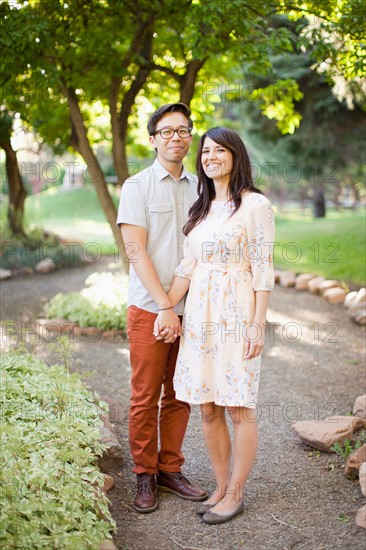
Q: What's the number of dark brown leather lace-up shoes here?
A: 2